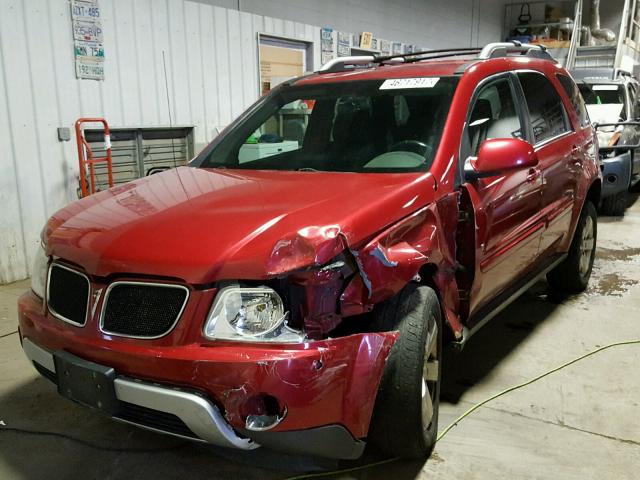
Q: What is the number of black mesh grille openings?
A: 2